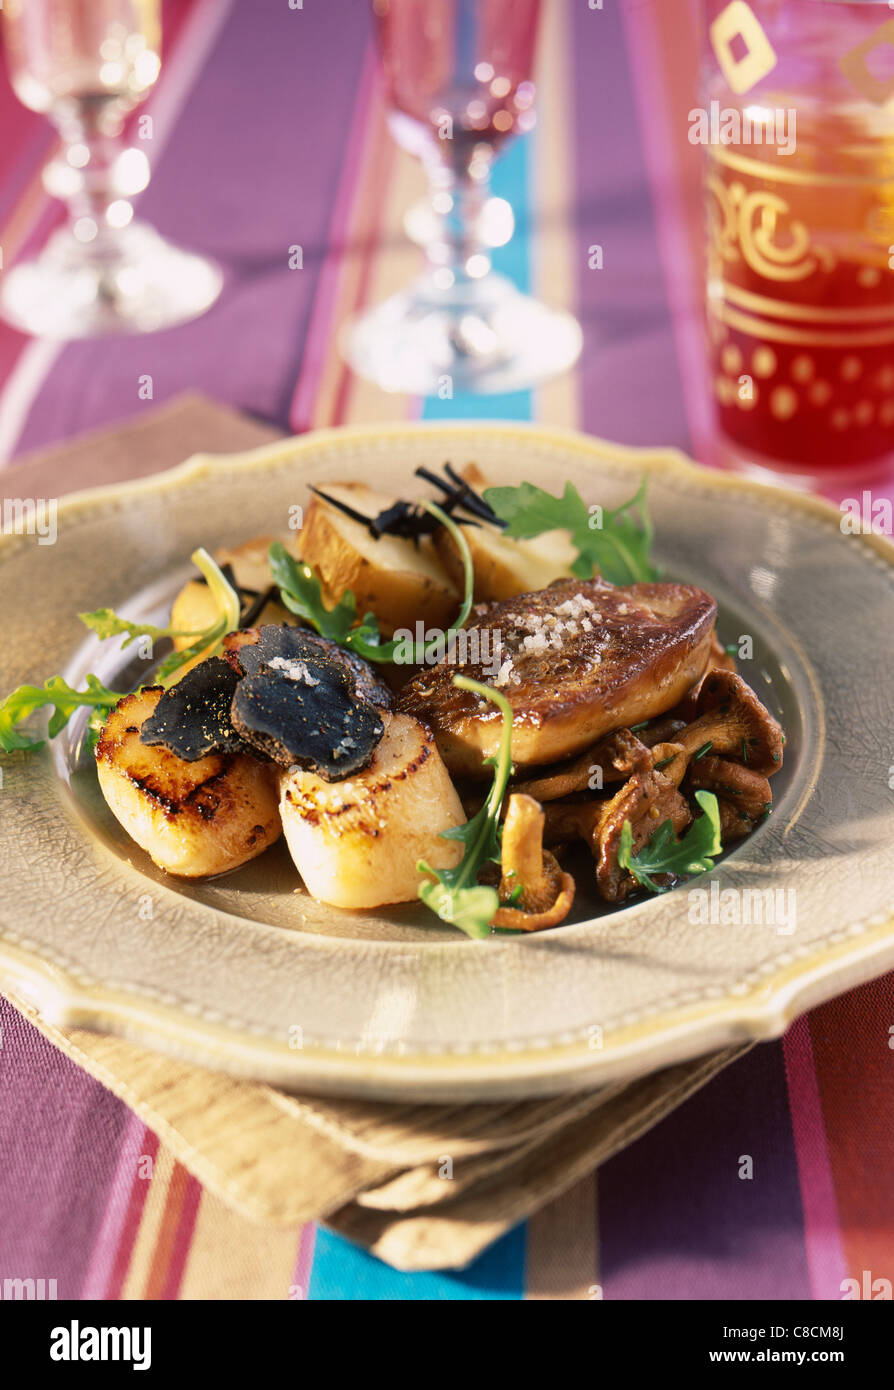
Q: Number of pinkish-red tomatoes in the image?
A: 0